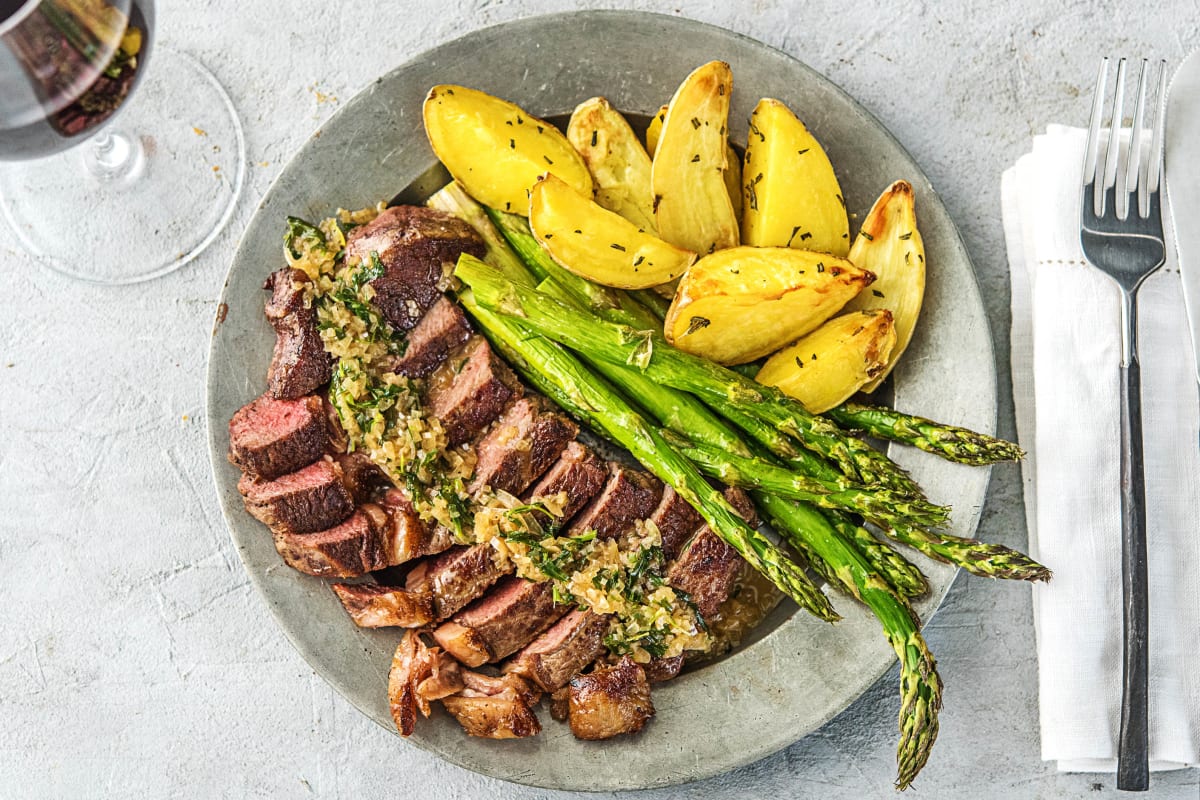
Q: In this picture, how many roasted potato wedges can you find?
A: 9